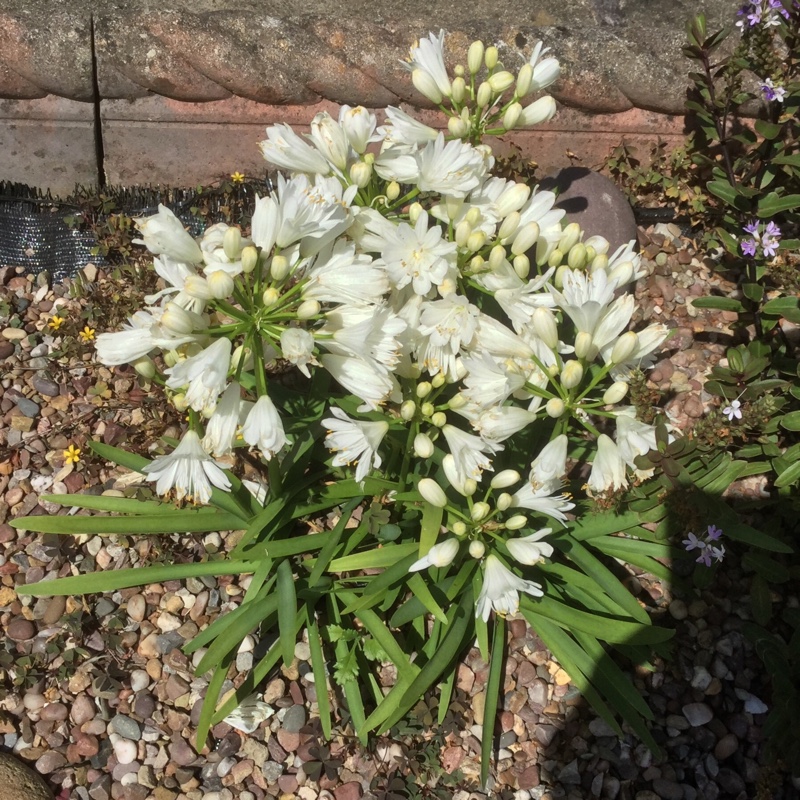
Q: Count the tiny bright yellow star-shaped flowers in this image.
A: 4